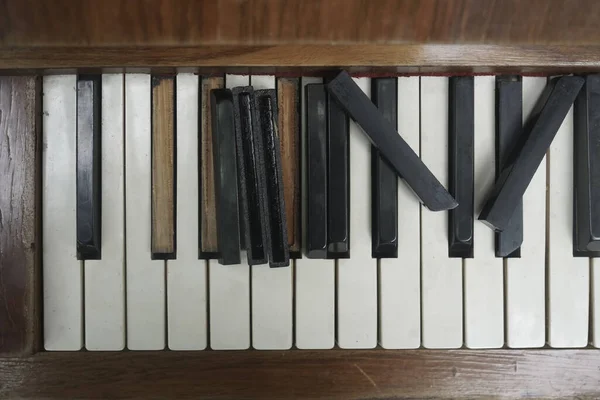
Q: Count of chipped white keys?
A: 0